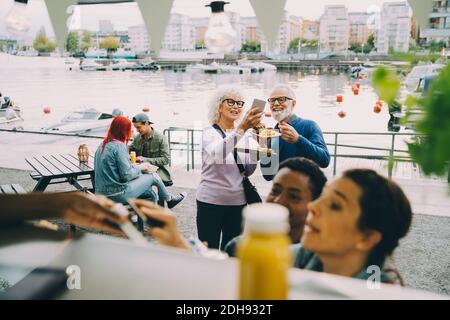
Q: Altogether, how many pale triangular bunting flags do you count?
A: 4